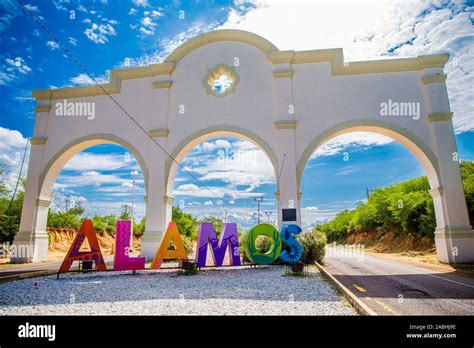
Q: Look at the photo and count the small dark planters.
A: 3